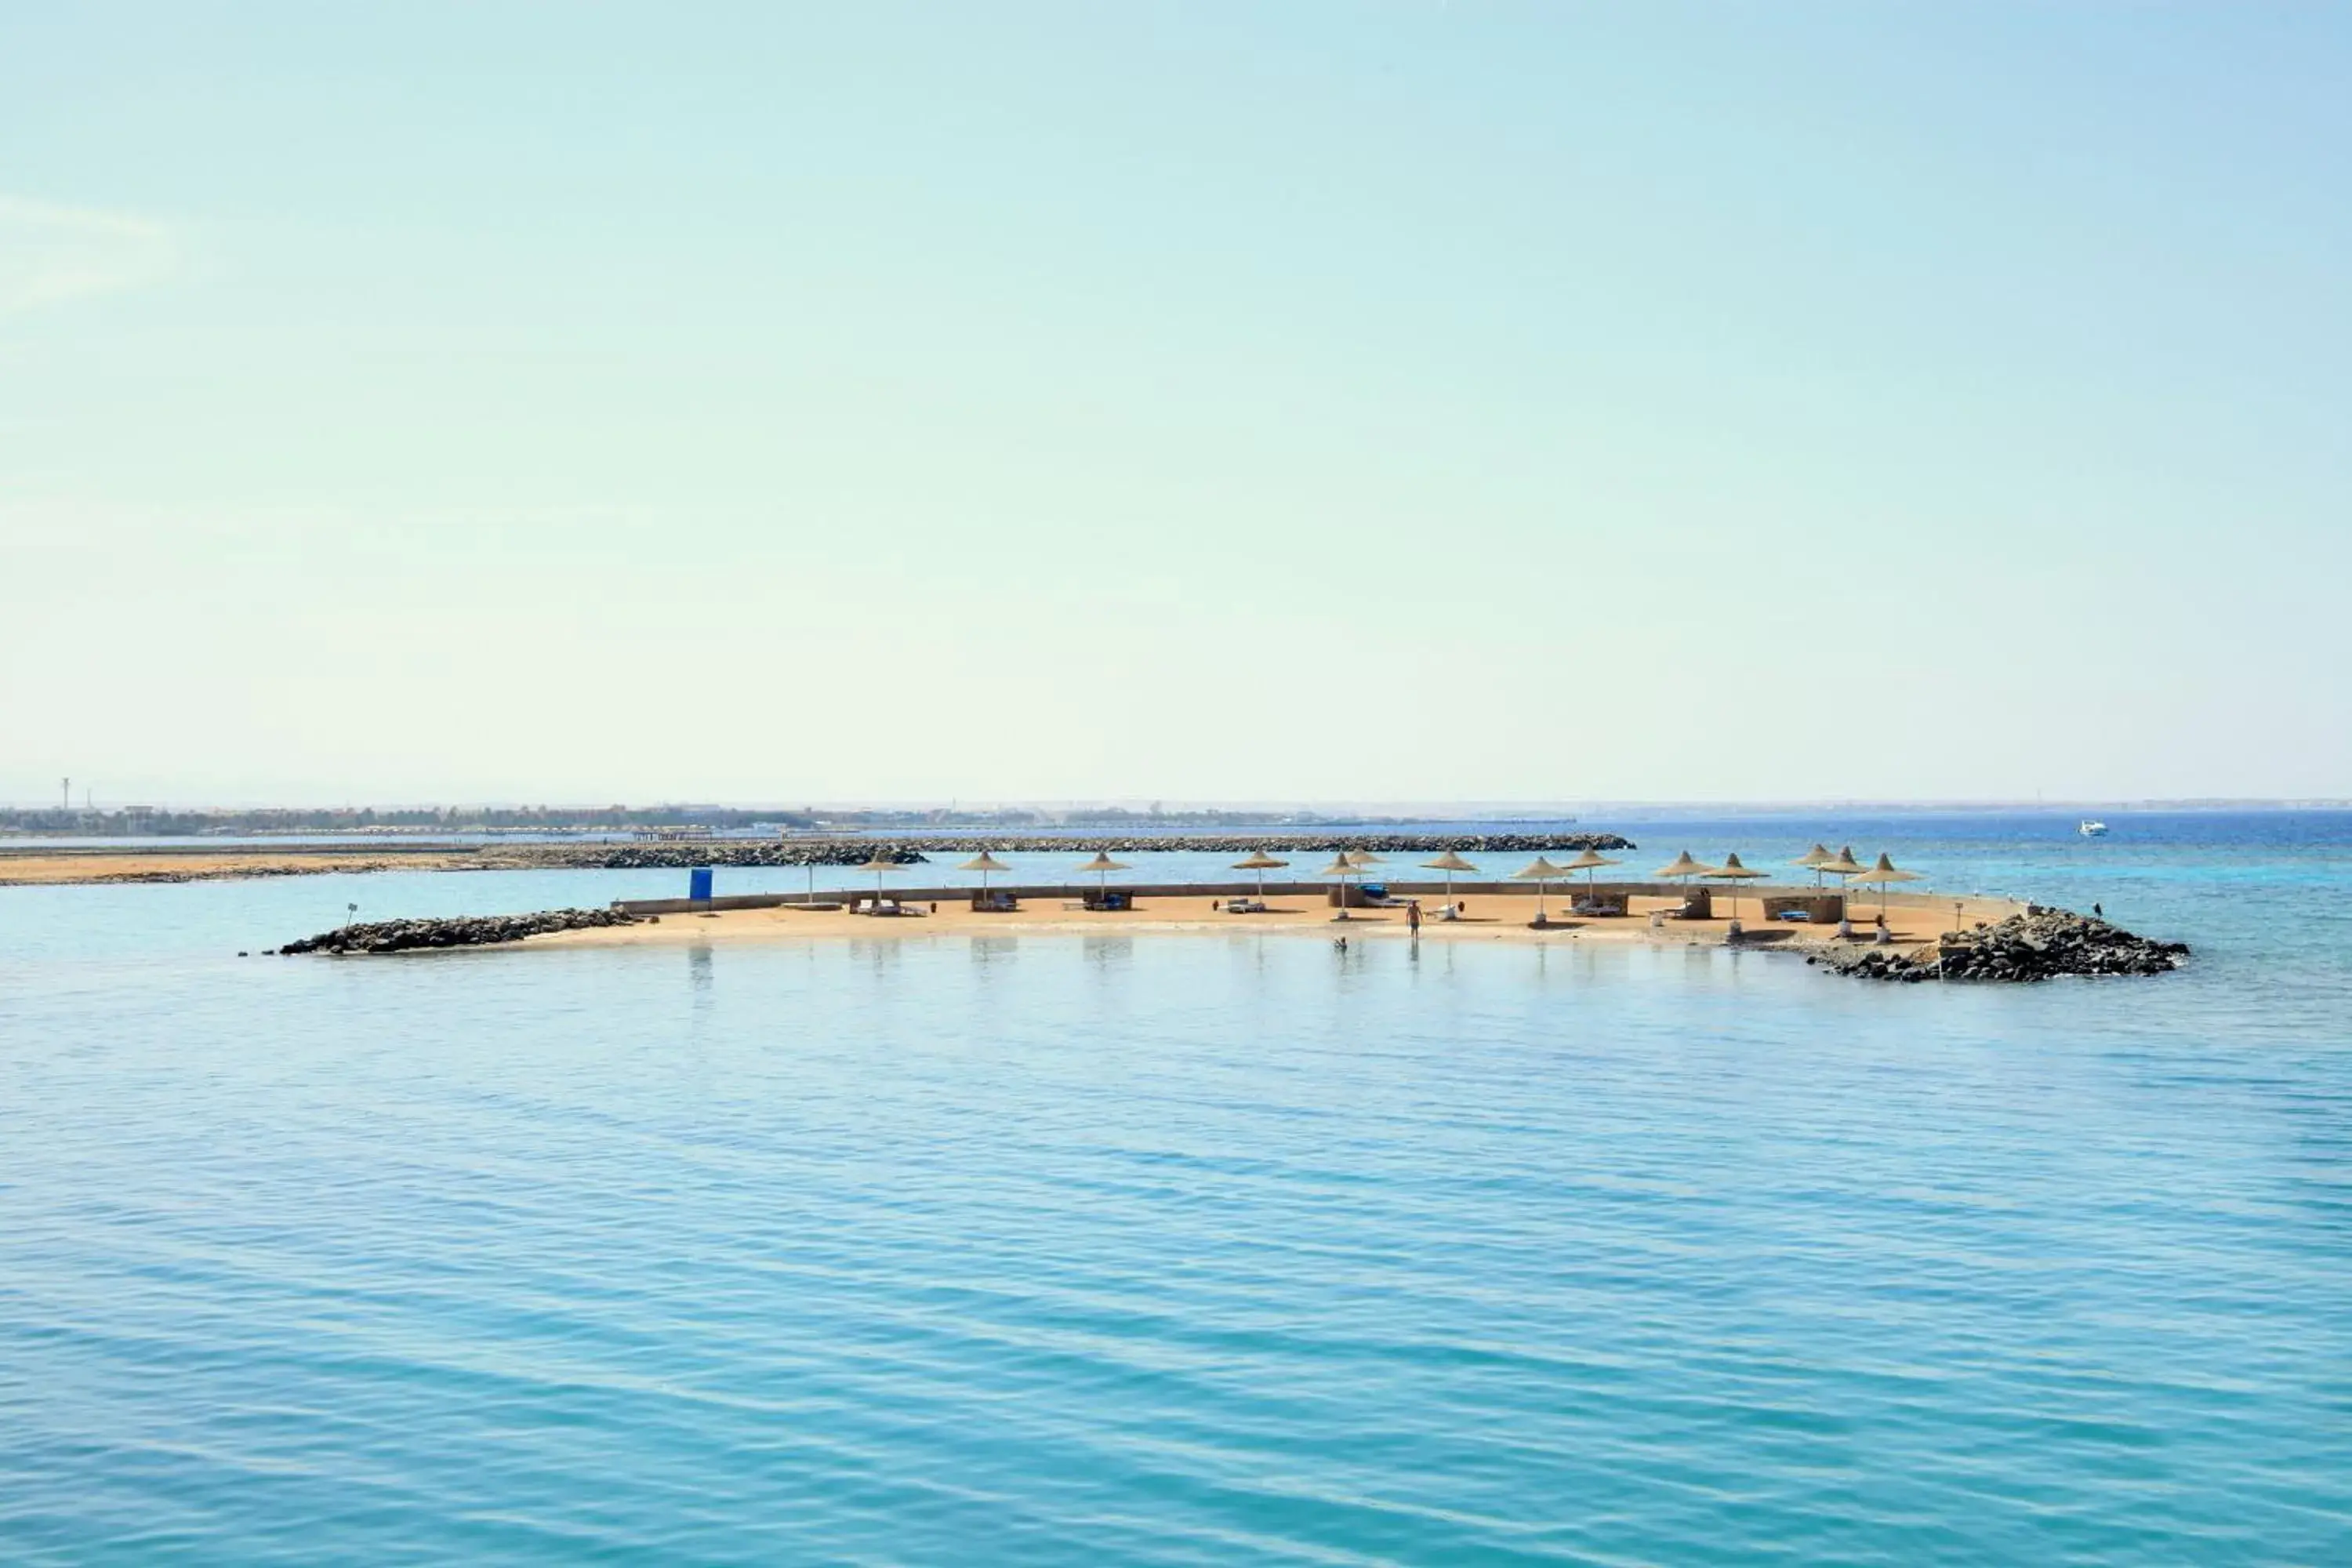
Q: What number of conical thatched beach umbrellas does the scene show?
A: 14